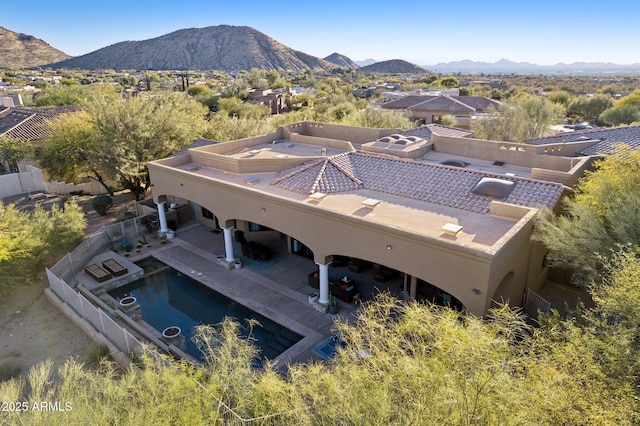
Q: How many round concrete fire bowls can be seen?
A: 2